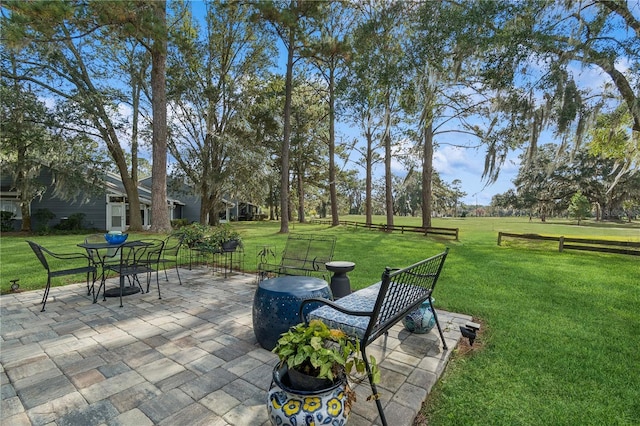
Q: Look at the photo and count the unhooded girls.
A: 0